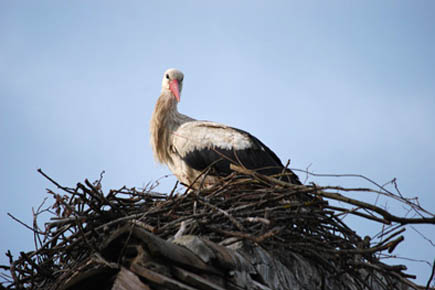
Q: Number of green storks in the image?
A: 0